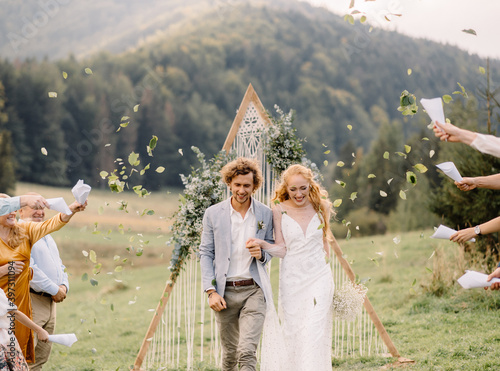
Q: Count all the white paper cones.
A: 7